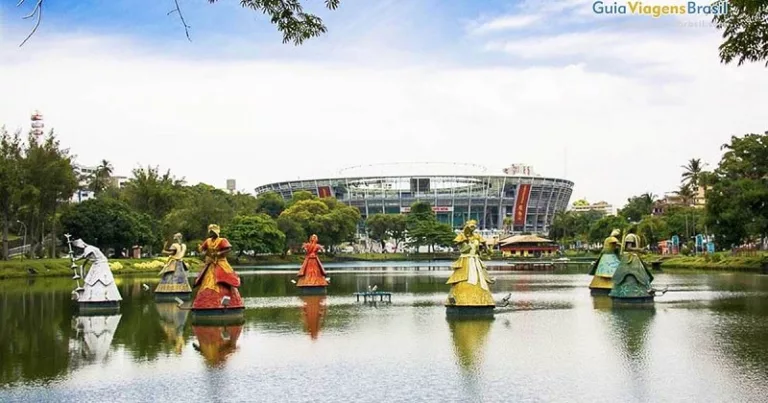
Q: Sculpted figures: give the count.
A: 7